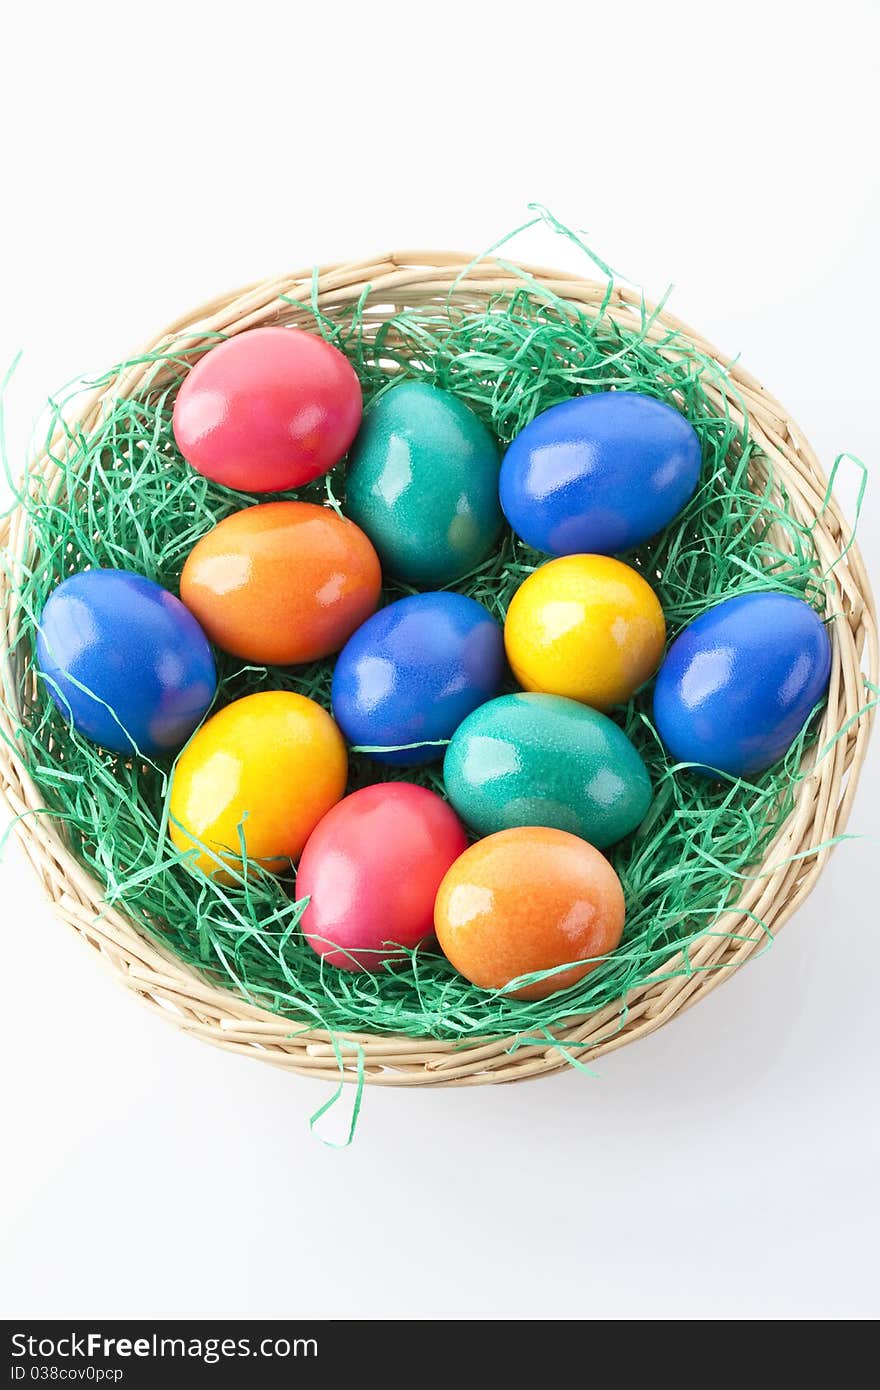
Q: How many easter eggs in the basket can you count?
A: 12